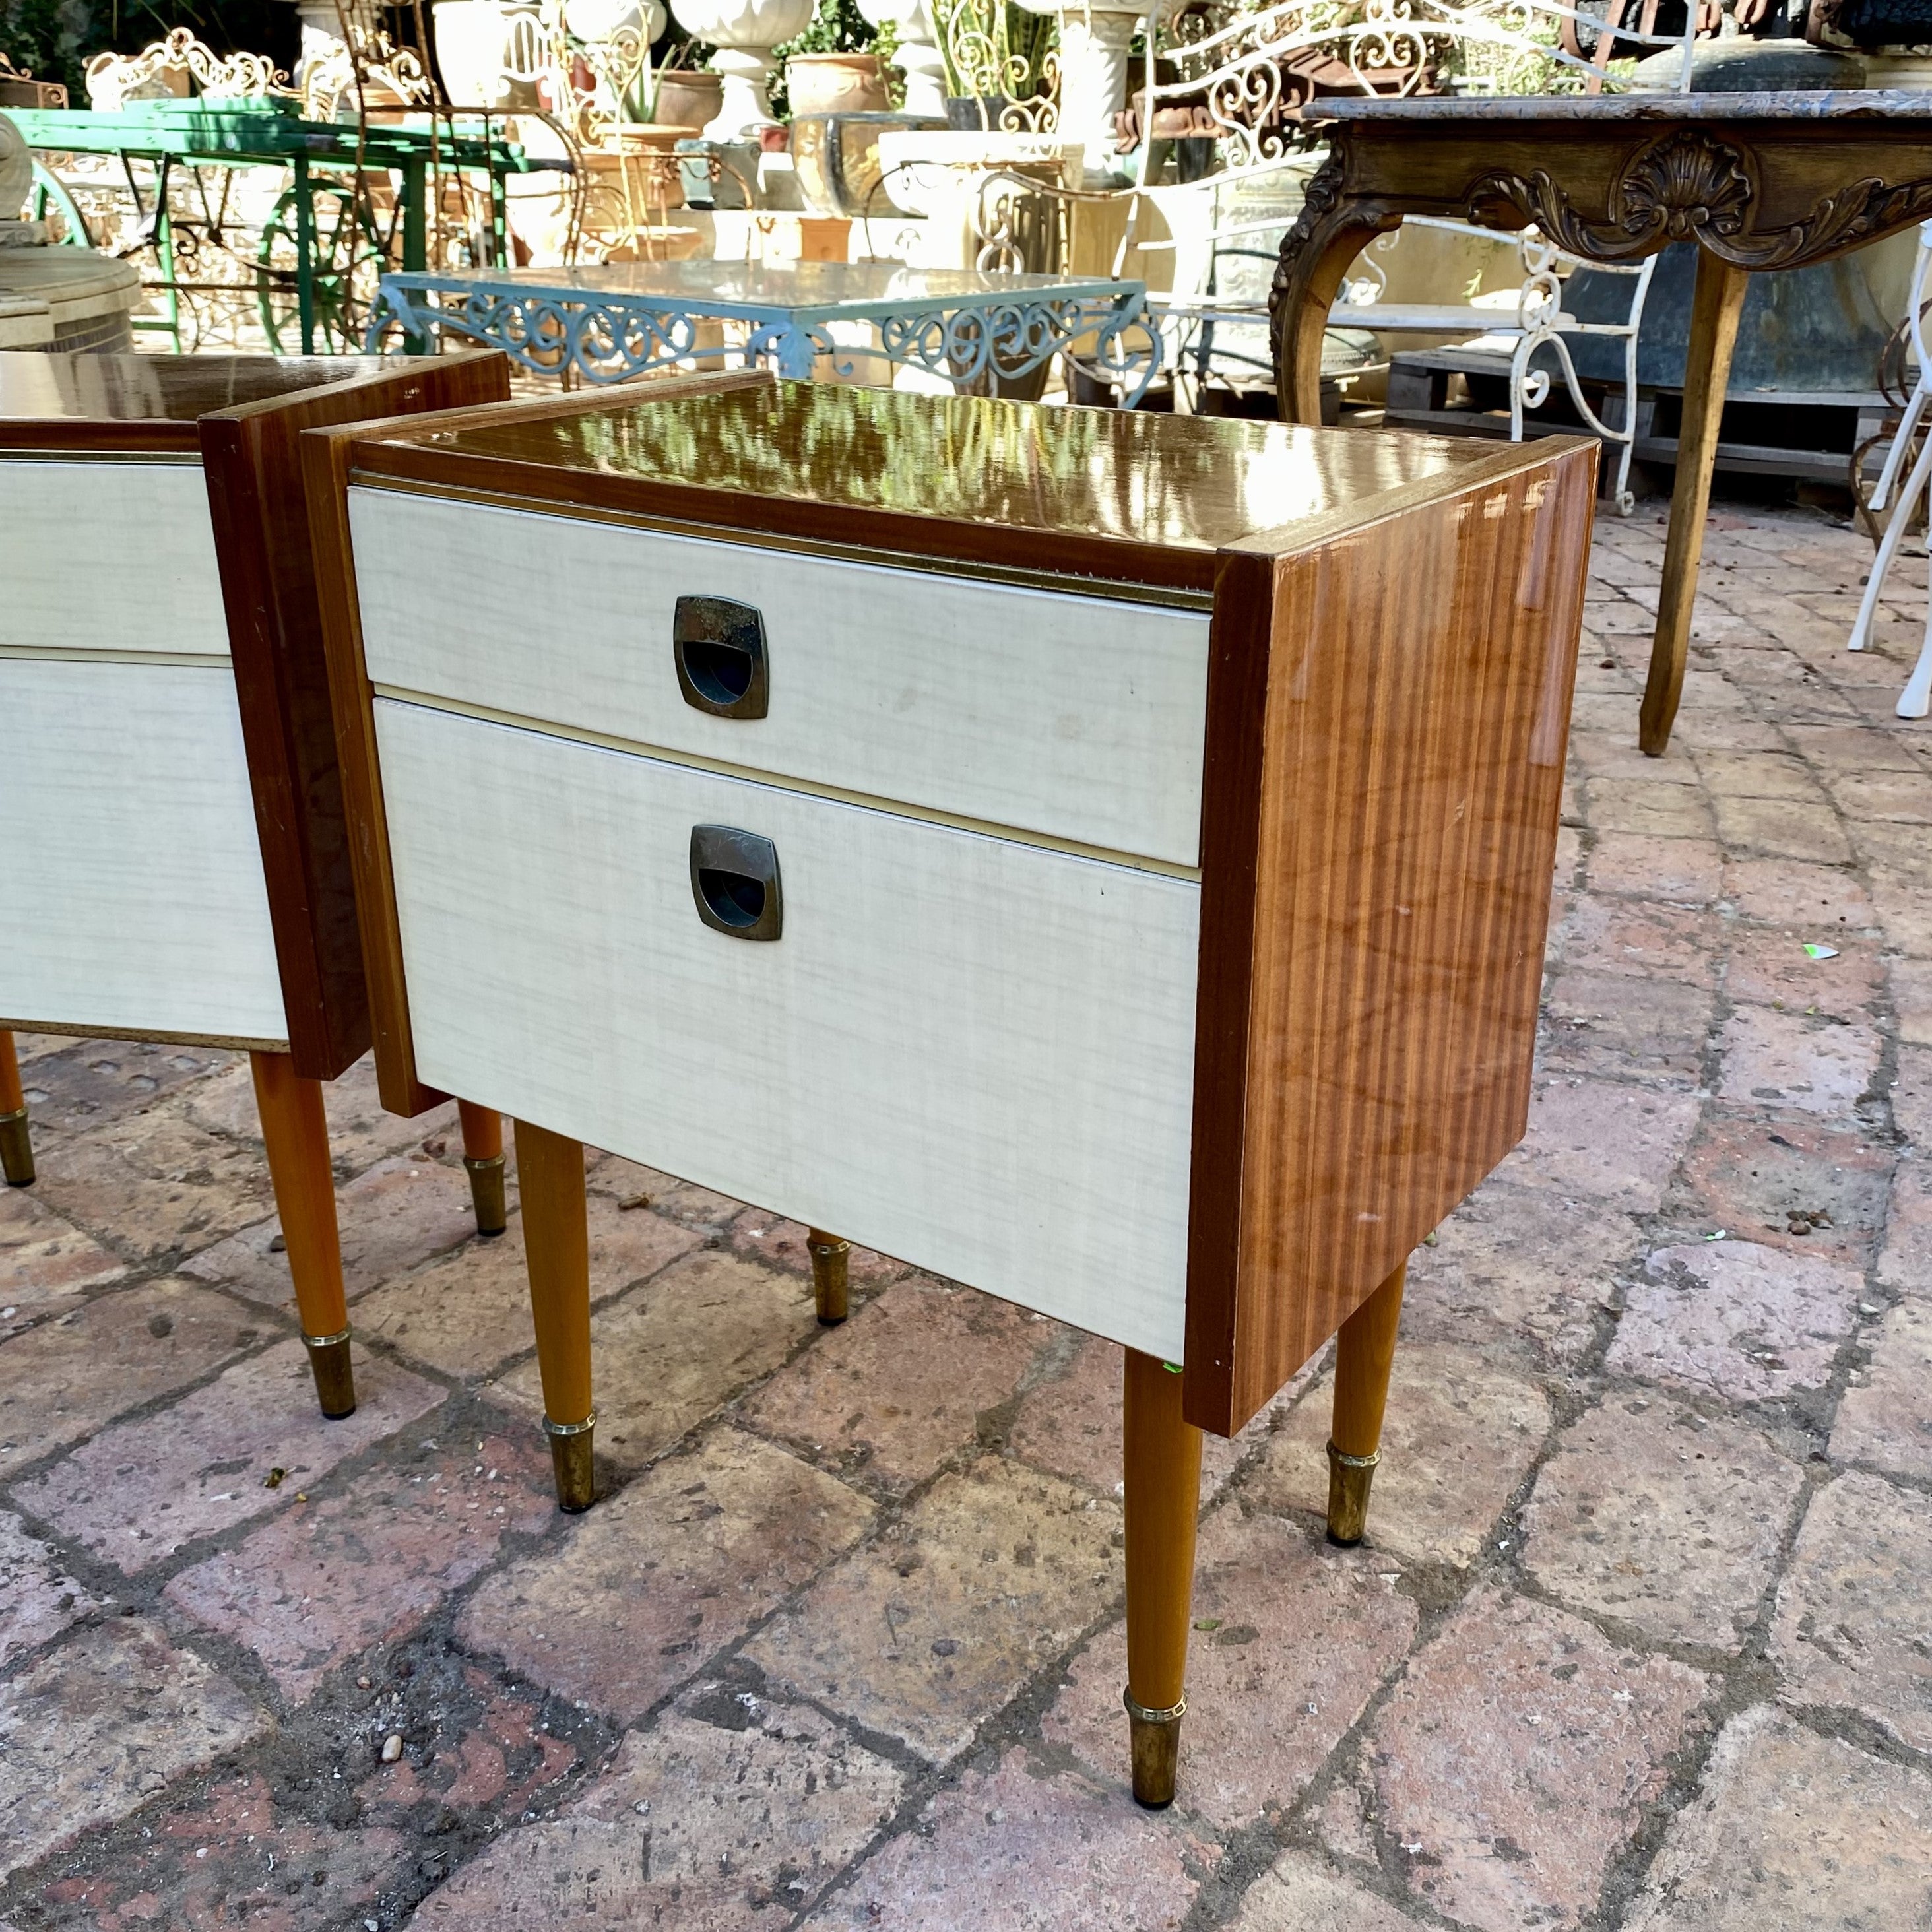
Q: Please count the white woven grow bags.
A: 0